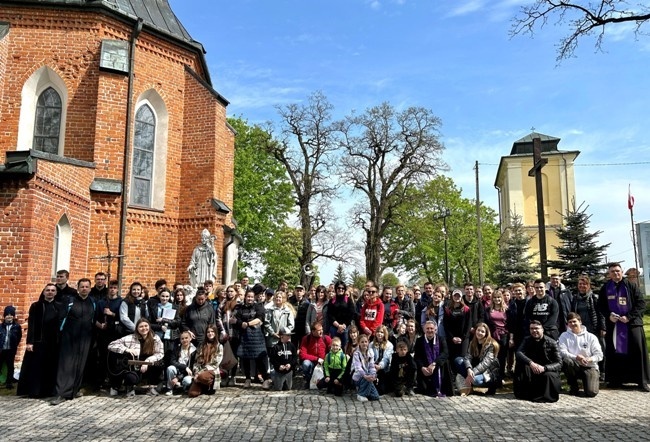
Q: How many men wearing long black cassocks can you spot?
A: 5